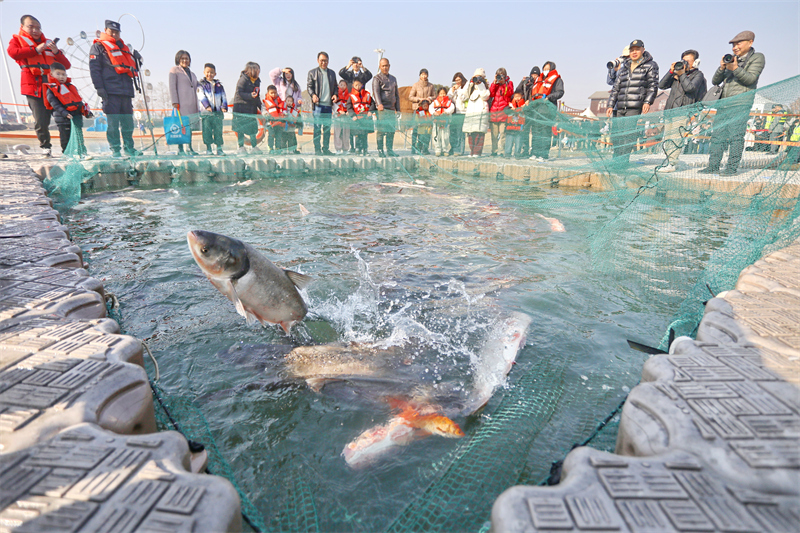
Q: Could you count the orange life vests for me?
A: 11